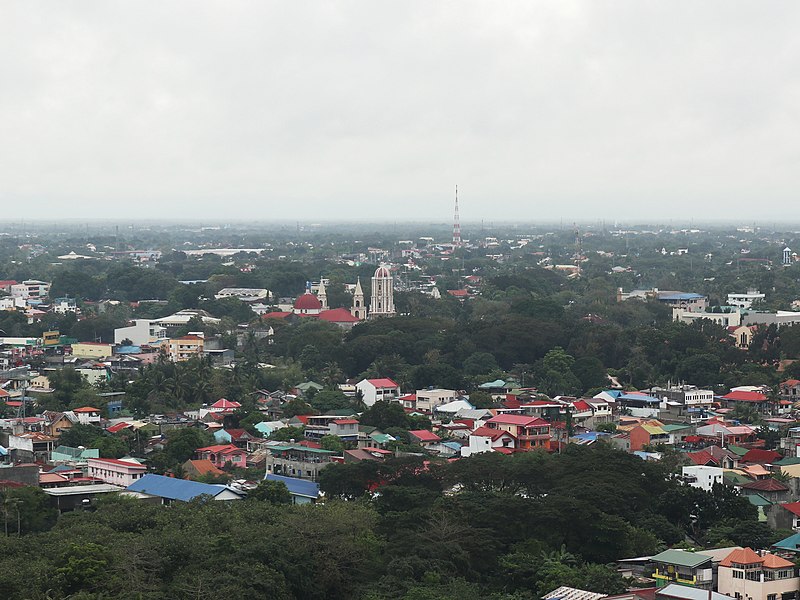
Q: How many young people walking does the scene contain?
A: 0